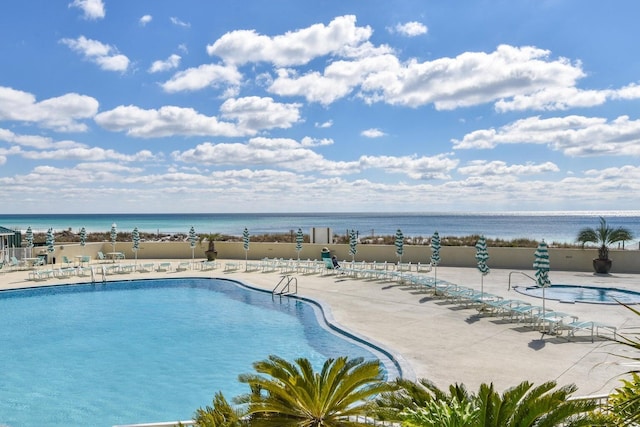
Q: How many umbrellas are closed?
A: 13